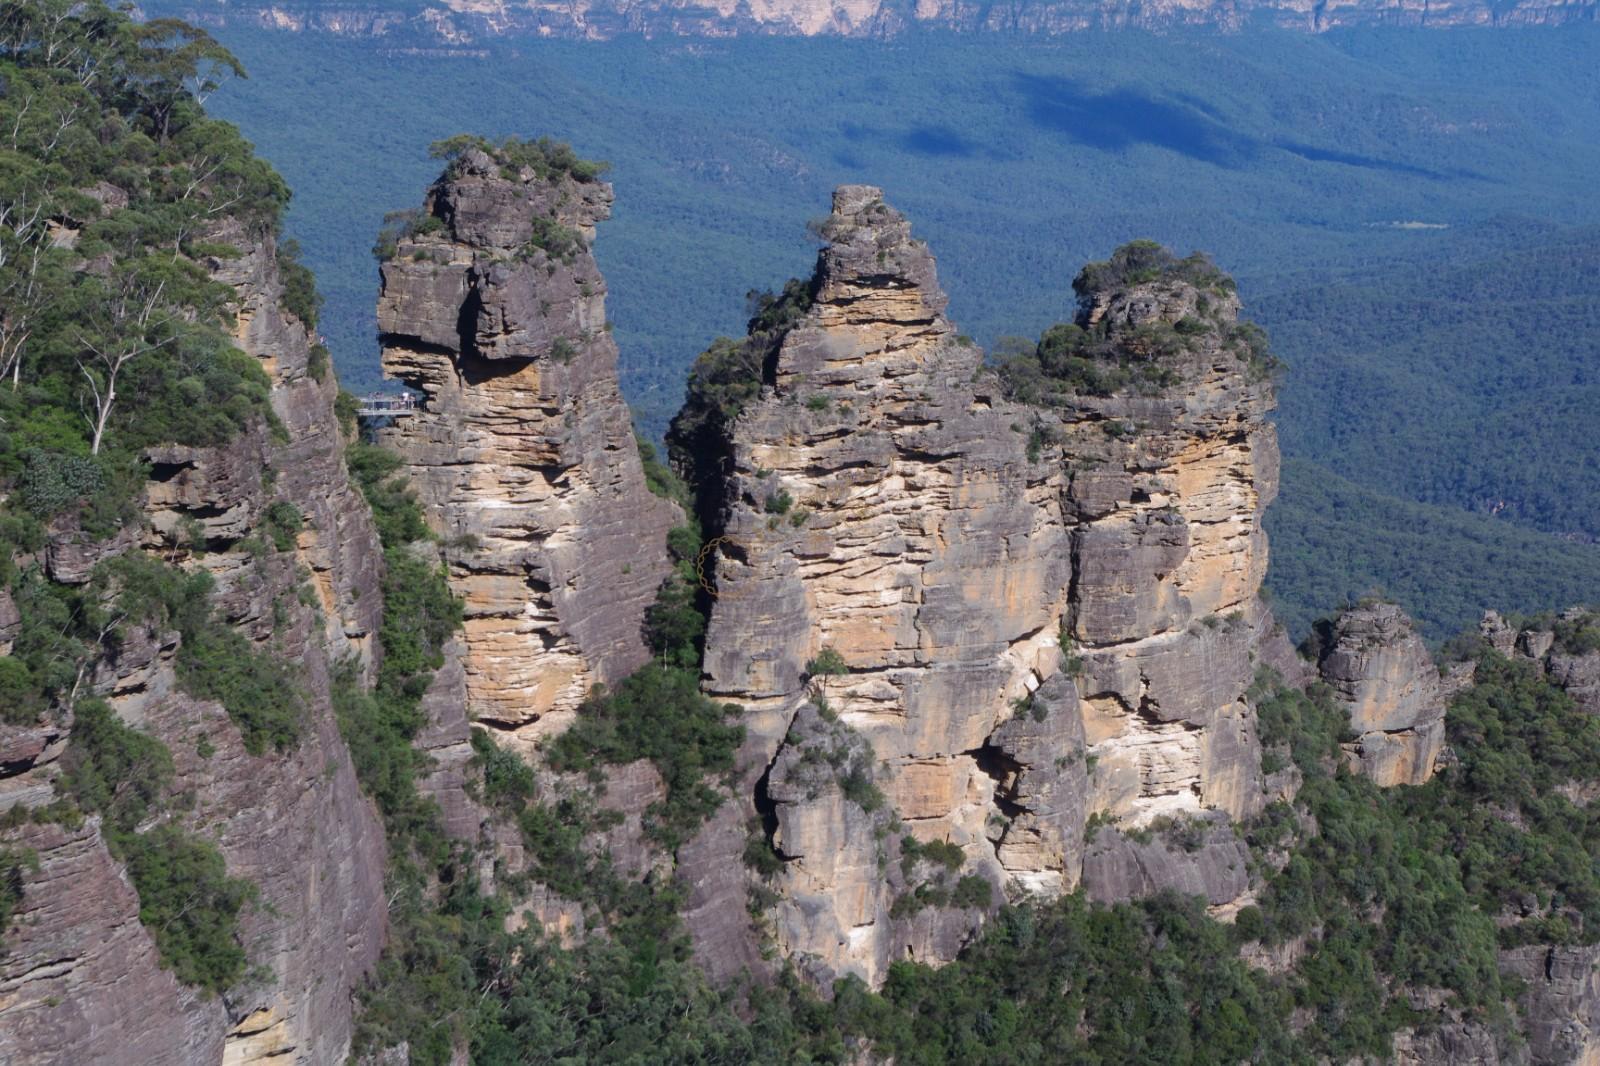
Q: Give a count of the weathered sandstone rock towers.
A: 3